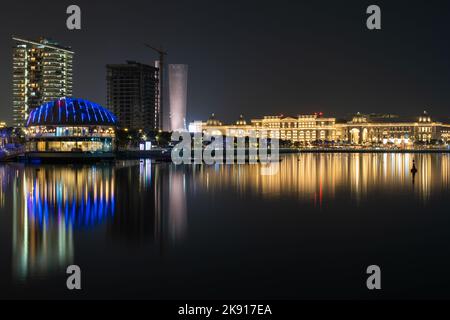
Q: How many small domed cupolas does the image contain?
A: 4